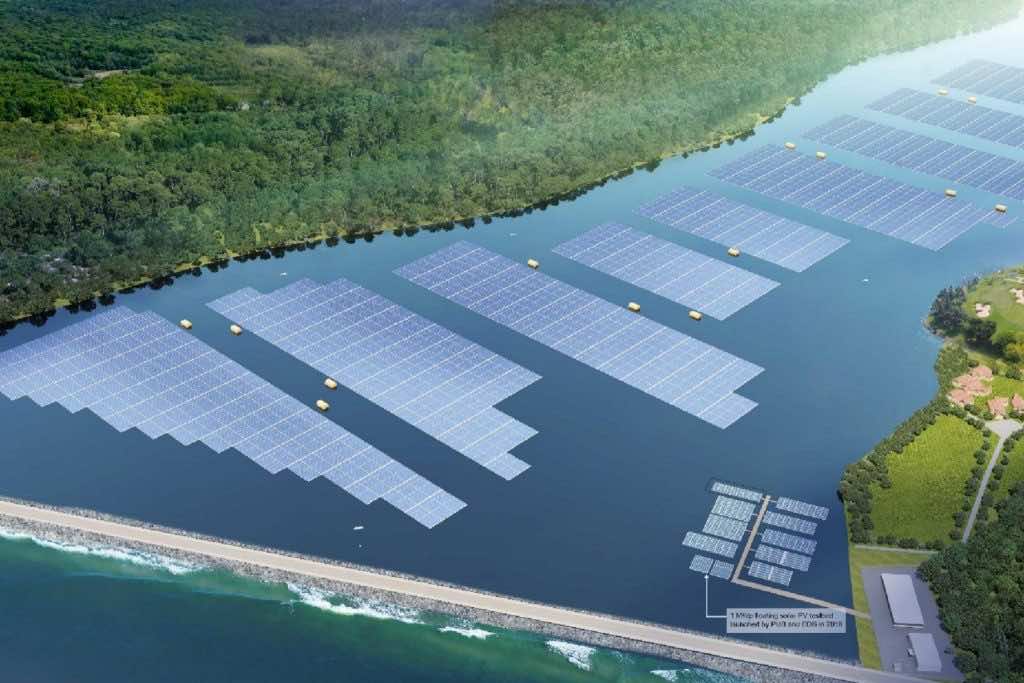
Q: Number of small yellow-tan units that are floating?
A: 14